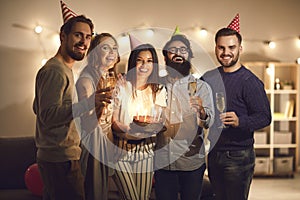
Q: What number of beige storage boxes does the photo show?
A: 4